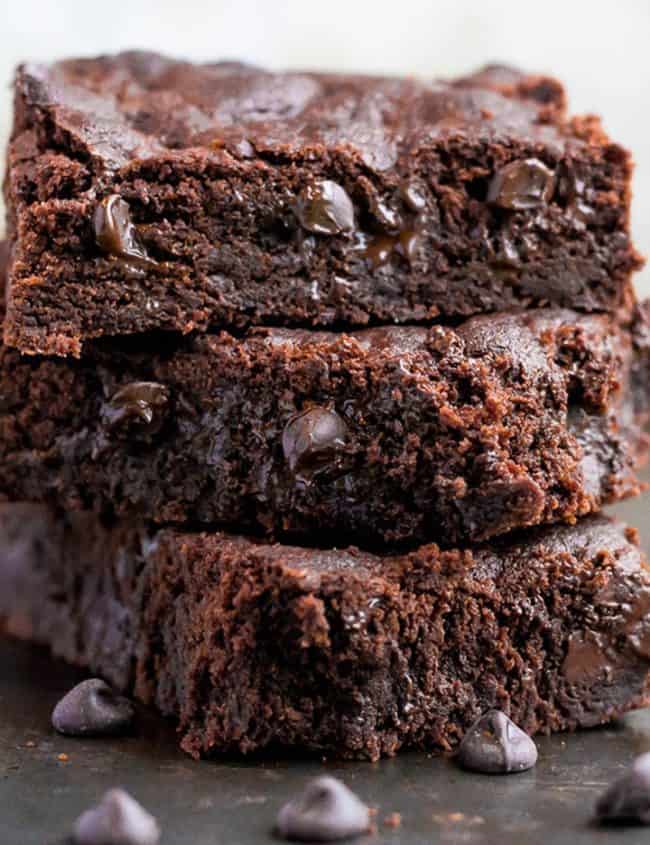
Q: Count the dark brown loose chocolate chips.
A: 5